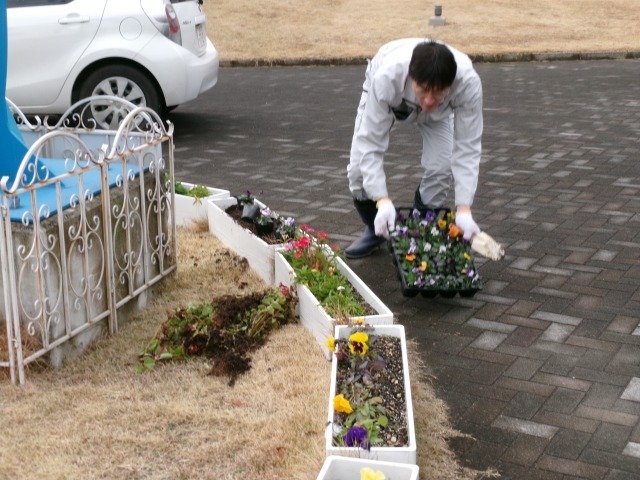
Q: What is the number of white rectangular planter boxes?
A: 5